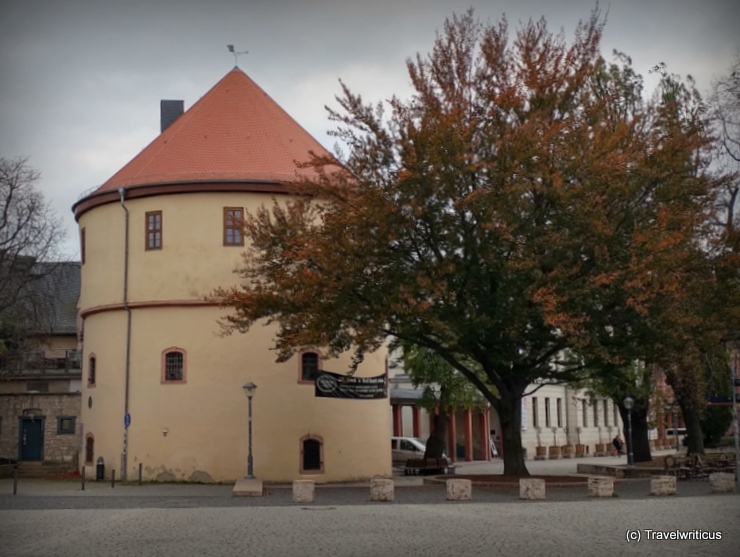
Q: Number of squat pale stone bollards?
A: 7